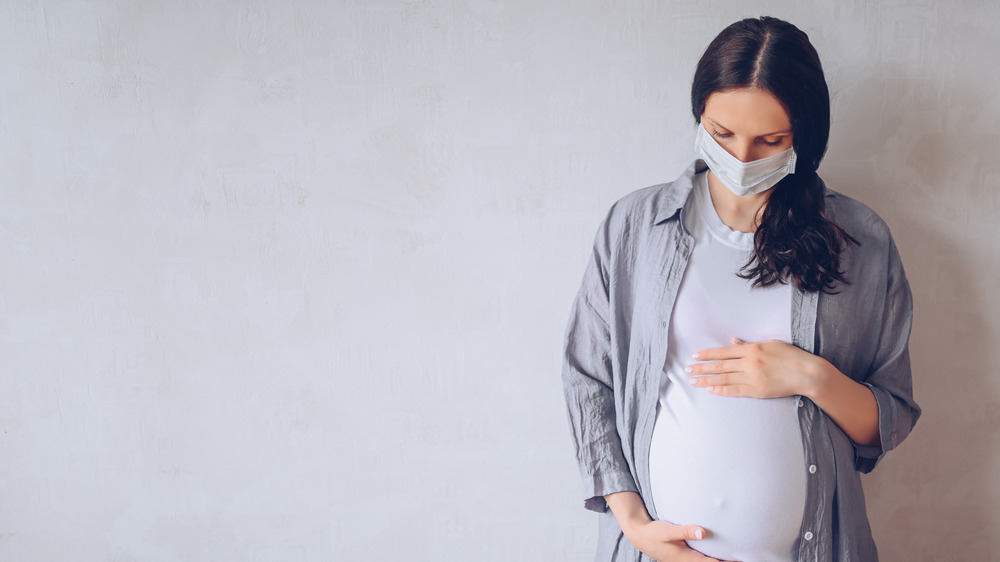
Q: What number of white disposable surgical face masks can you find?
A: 1